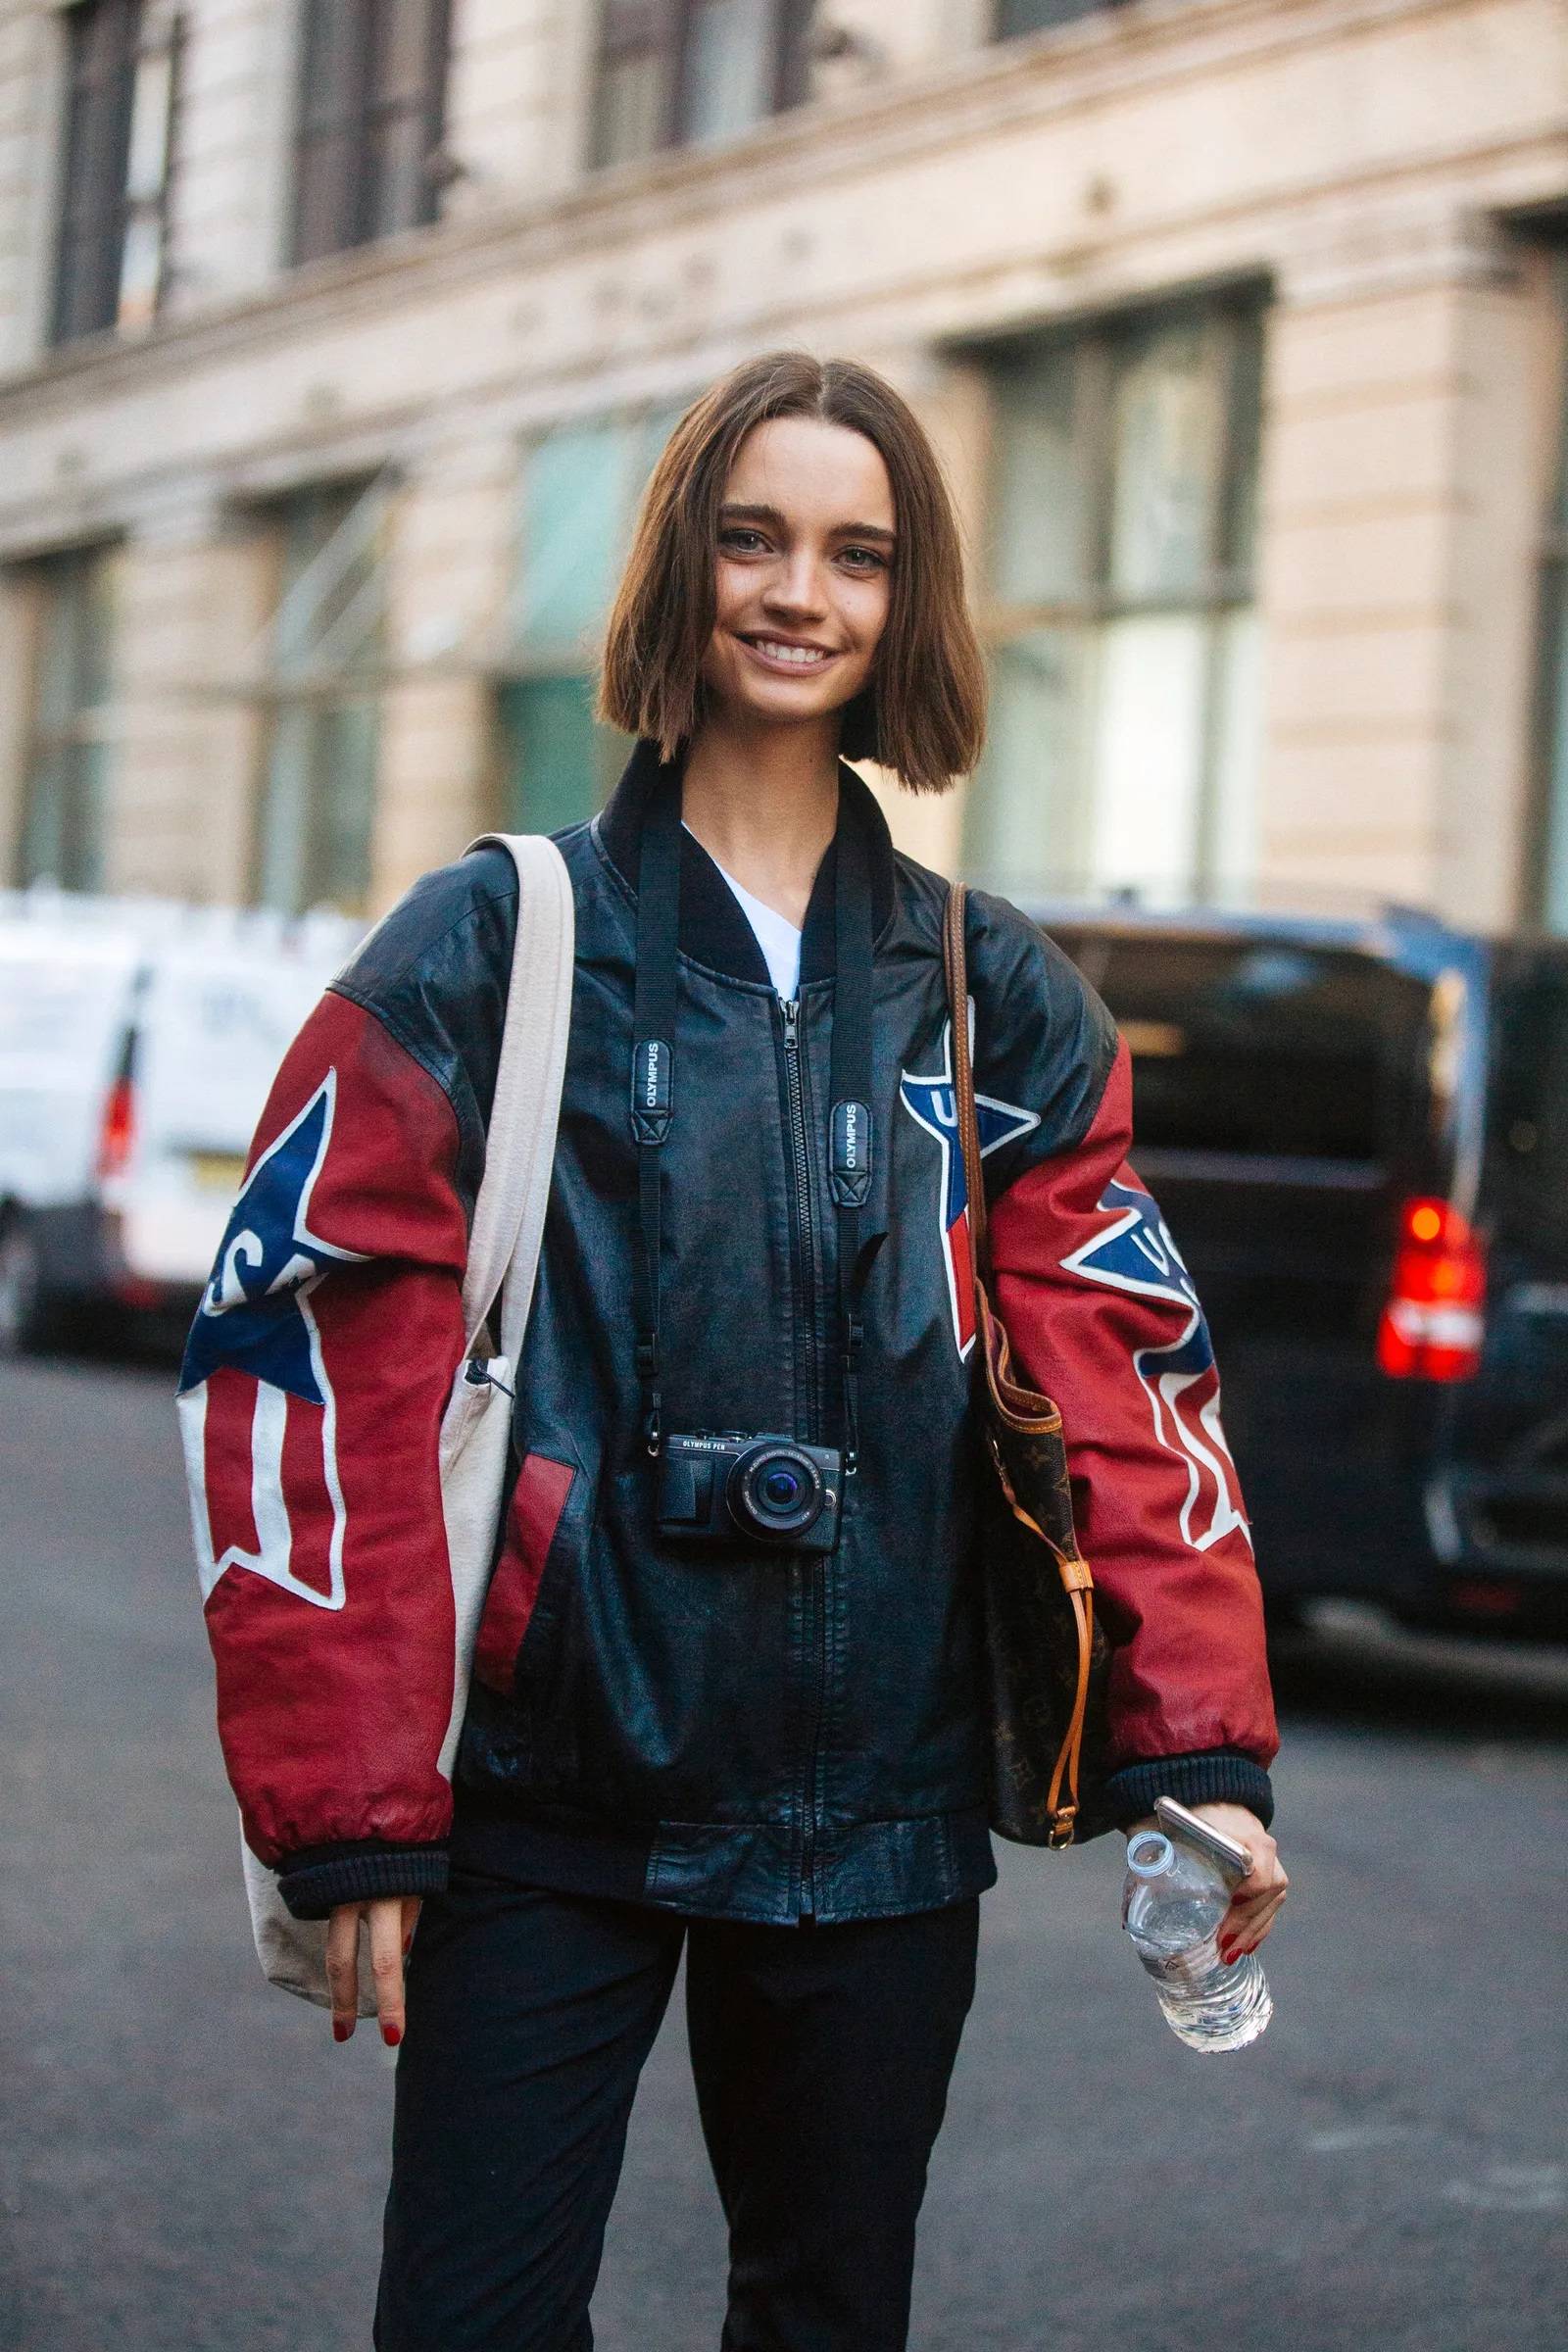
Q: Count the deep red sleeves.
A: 2